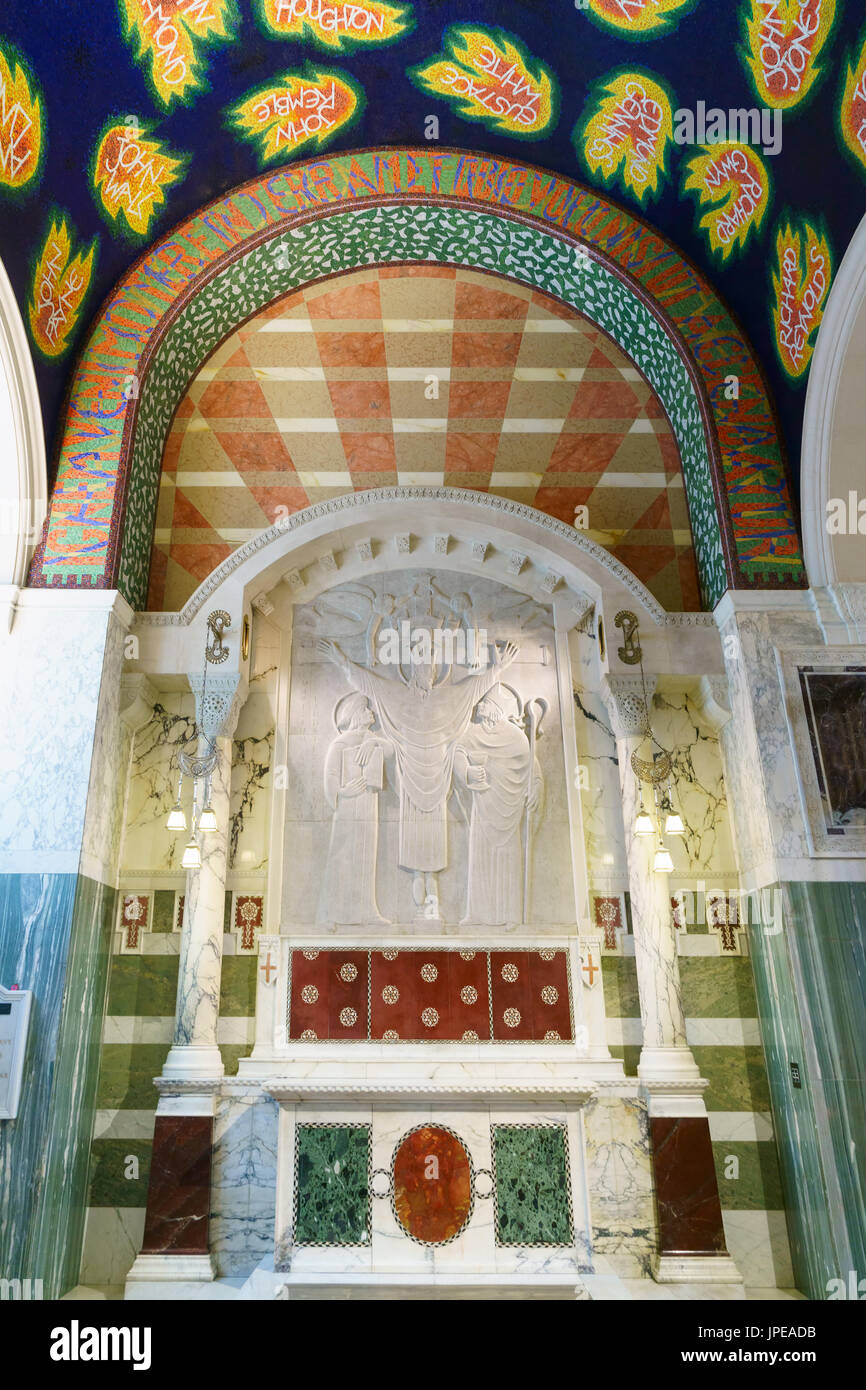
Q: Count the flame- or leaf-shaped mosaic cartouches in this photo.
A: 13